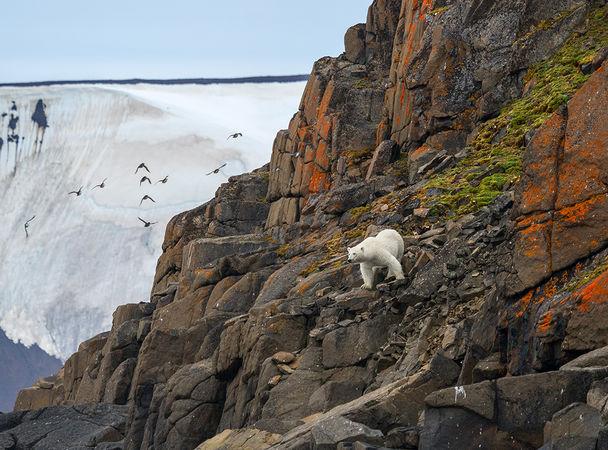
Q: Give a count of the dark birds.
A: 10